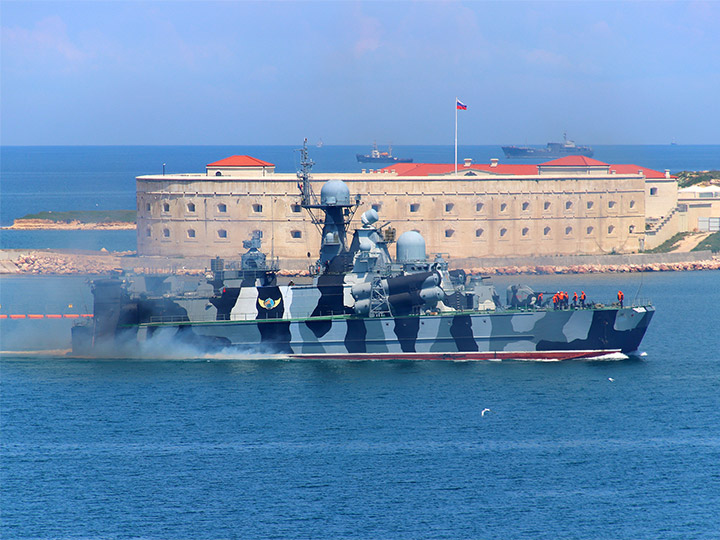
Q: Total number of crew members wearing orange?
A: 8